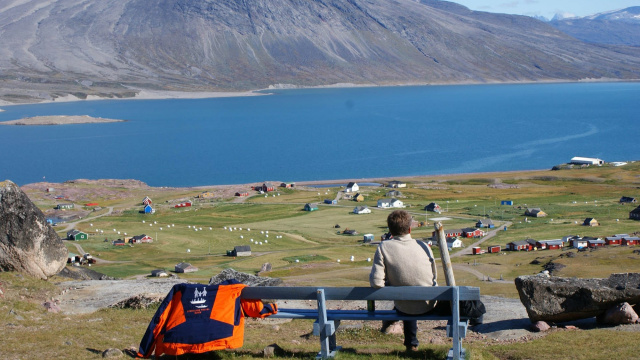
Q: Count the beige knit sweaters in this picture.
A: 1